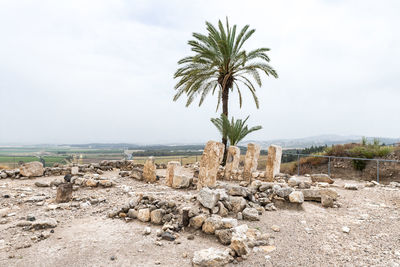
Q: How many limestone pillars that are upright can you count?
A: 6